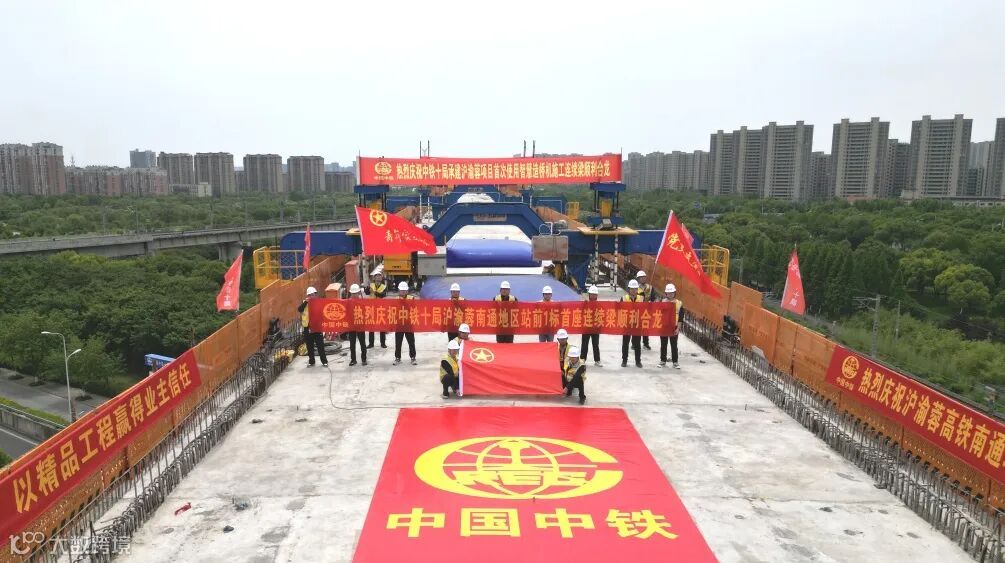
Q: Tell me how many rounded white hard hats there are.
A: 15